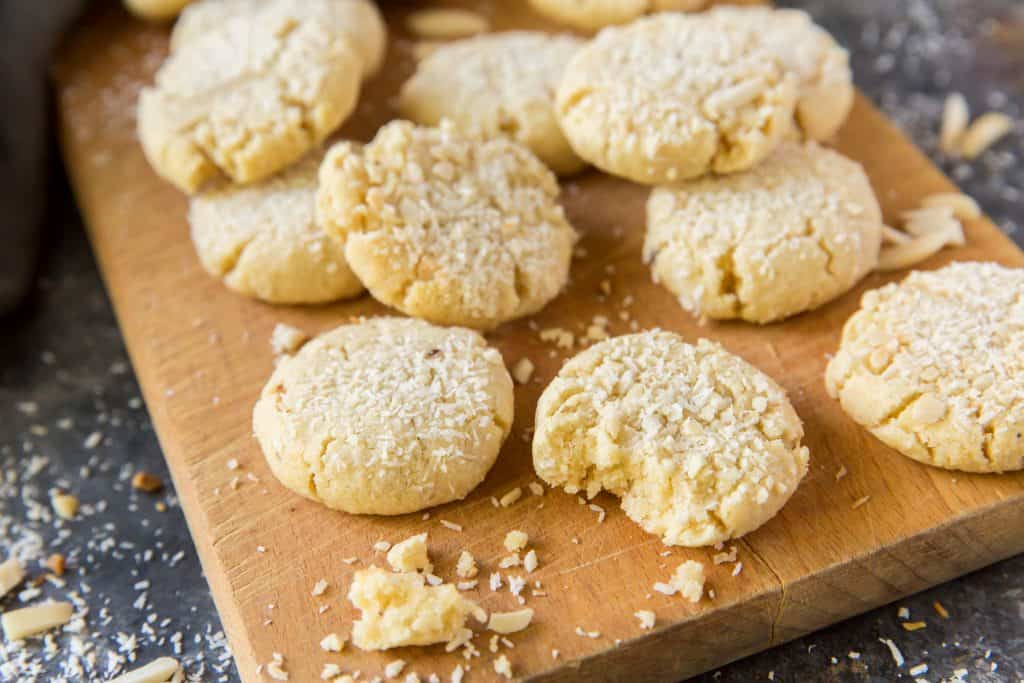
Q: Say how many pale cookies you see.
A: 13